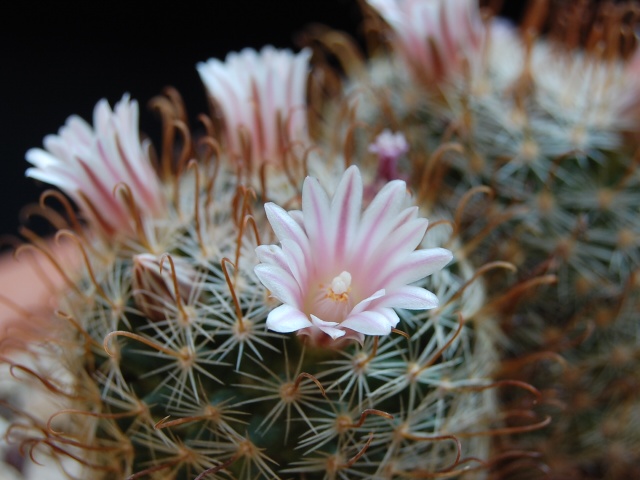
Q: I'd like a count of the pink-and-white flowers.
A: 4